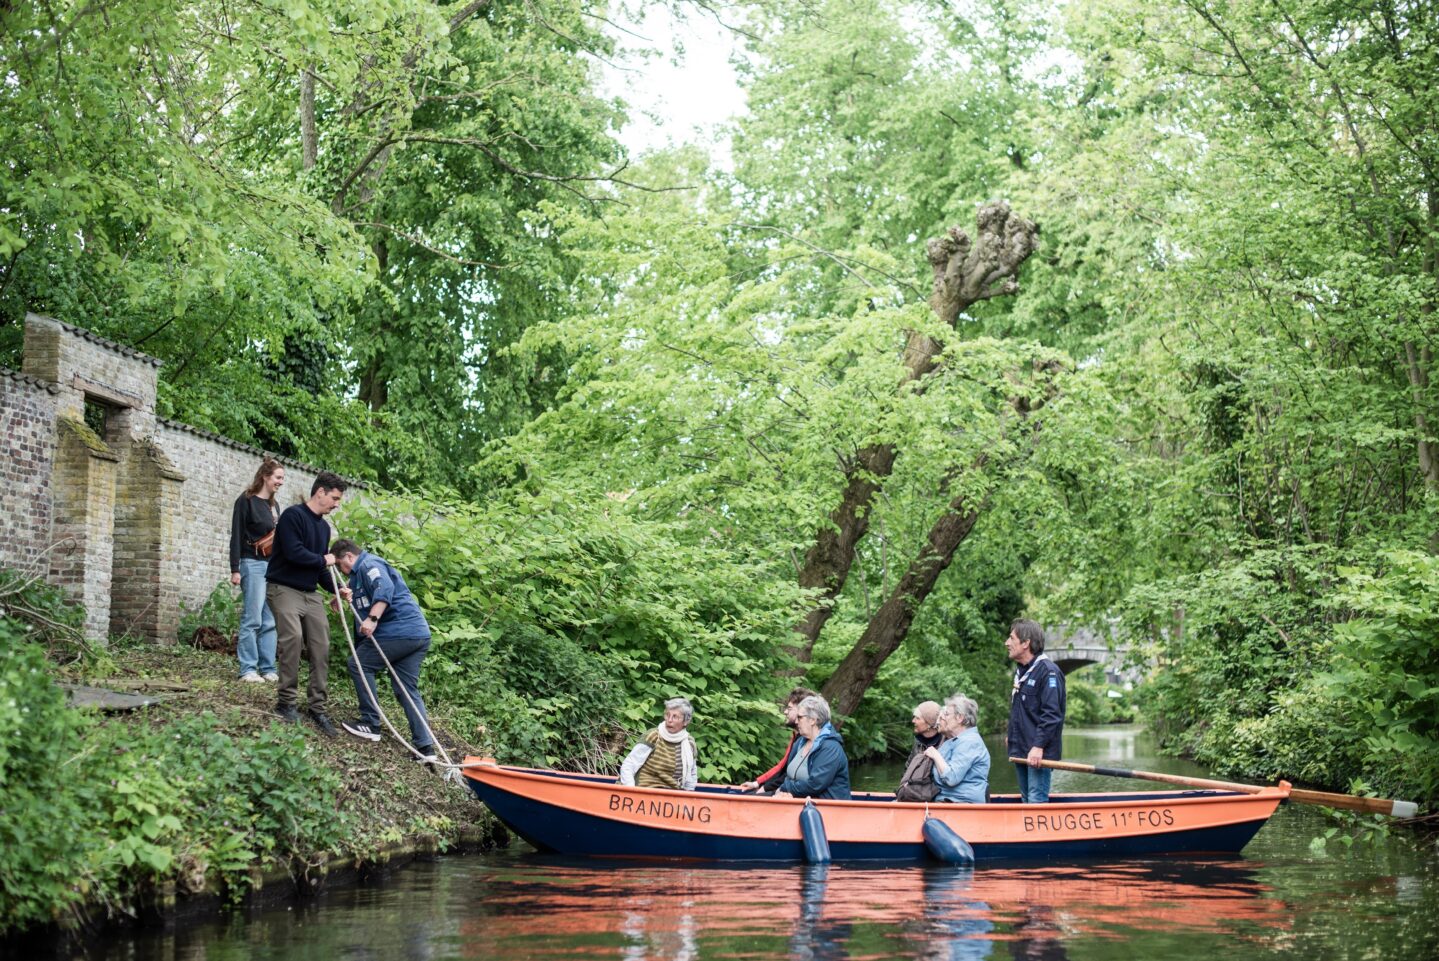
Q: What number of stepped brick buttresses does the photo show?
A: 2